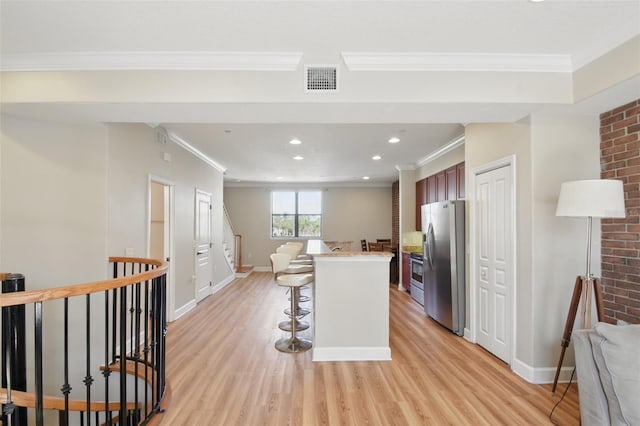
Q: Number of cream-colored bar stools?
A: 4